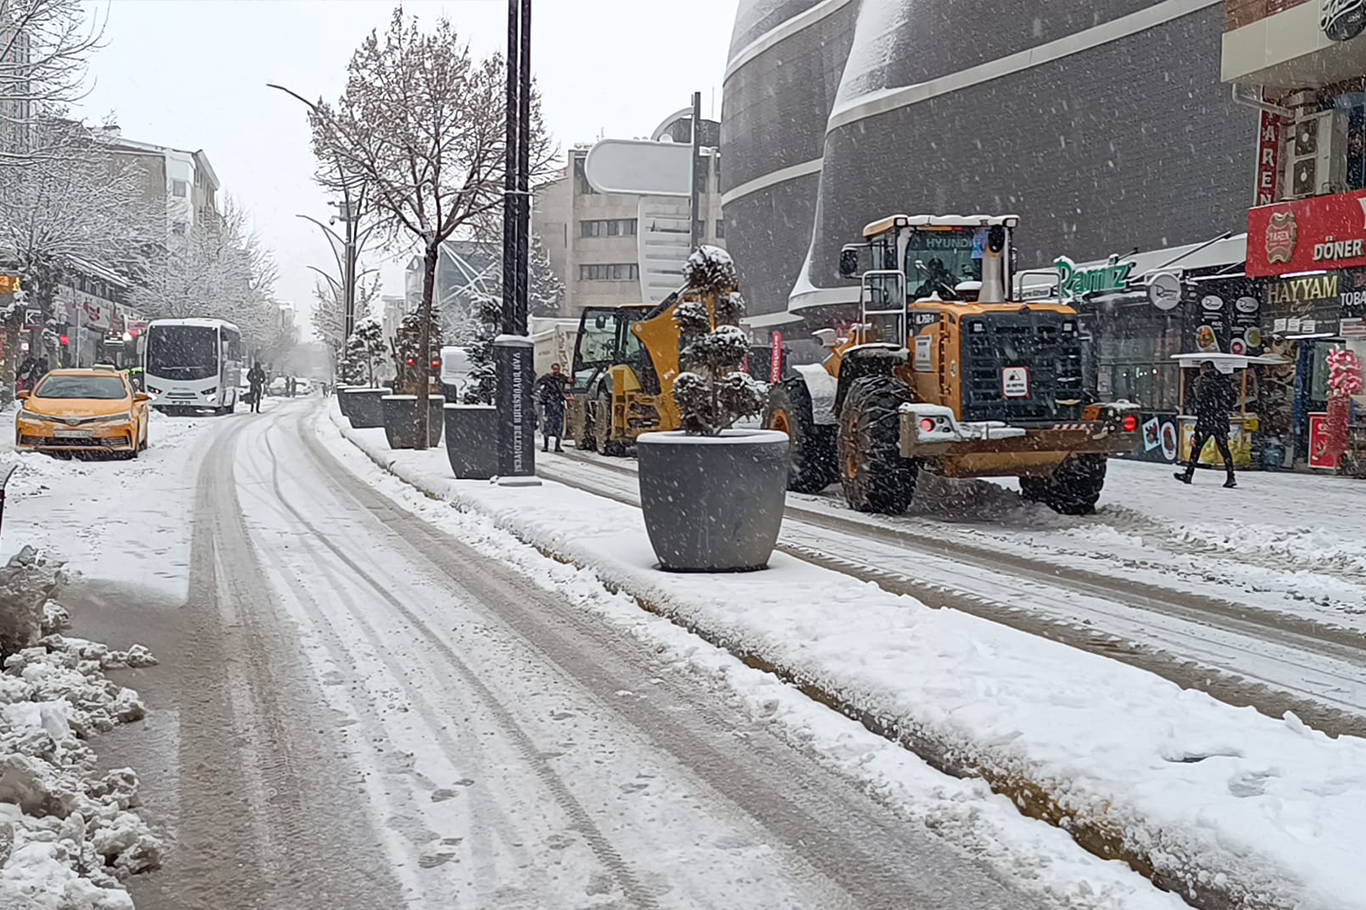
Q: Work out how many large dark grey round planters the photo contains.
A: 5